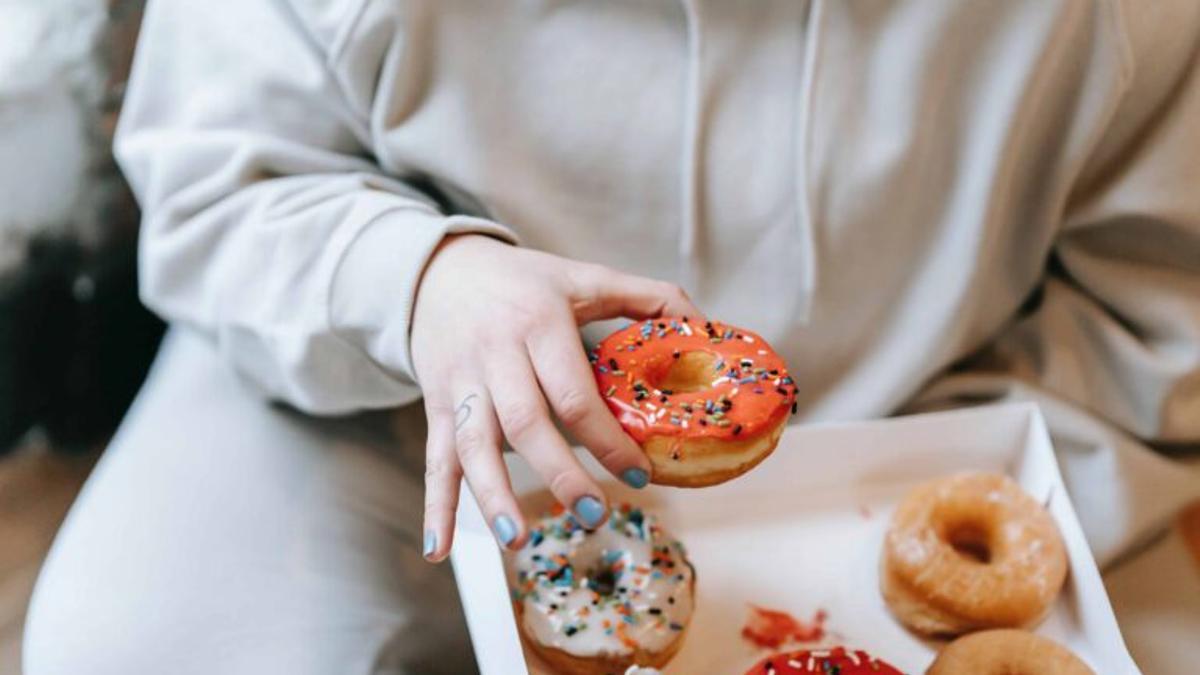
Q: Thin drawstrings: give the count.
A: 2